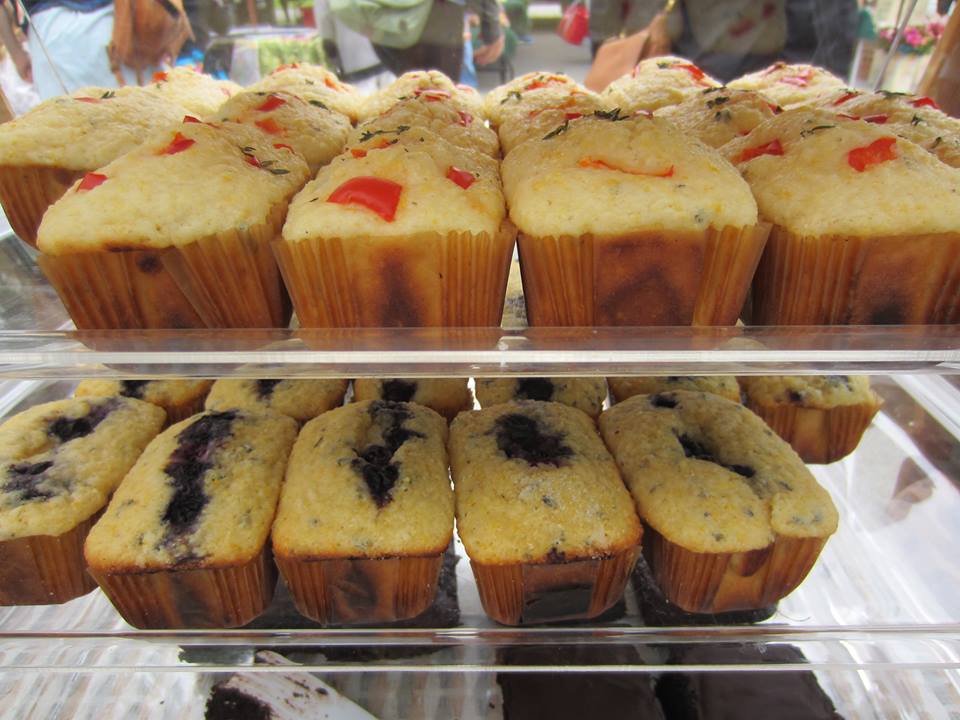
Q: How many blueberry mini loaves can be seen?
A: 11